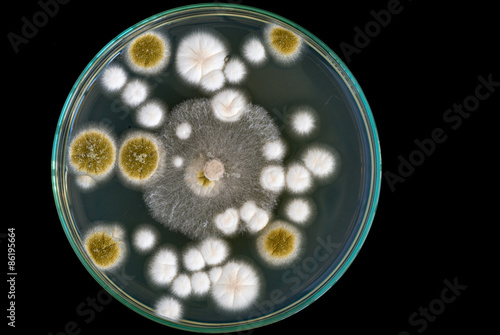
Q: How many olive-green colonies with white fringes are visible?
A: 6